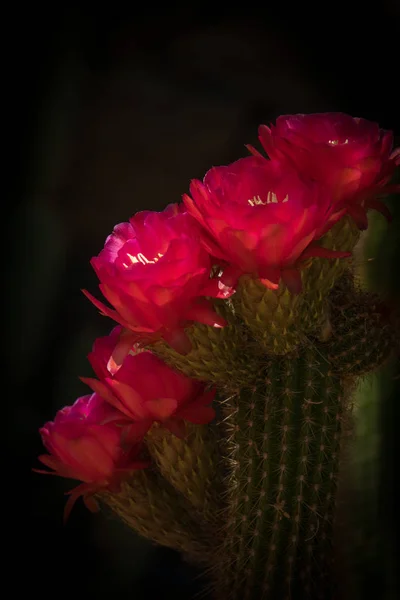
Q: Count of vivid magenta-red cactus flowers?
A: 5